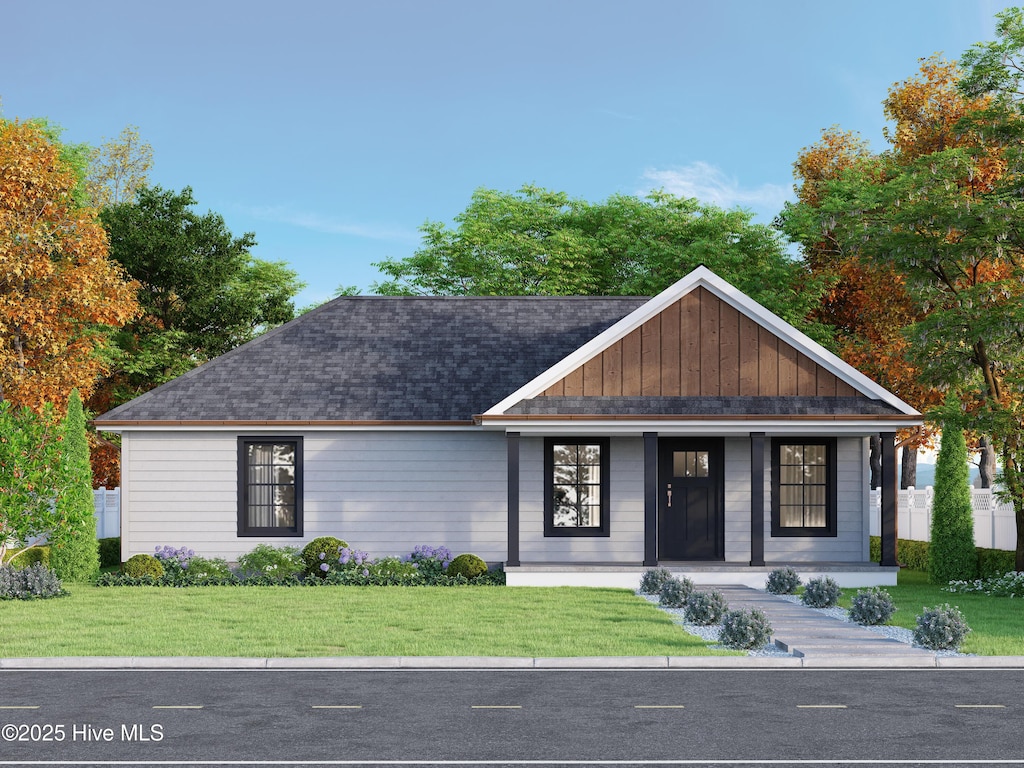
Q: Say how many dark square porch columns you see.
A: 4